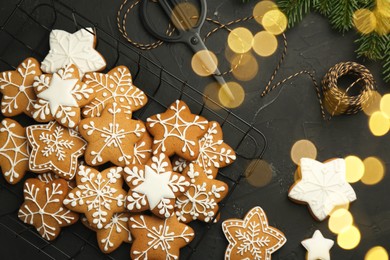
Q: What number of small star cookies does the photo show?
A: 1